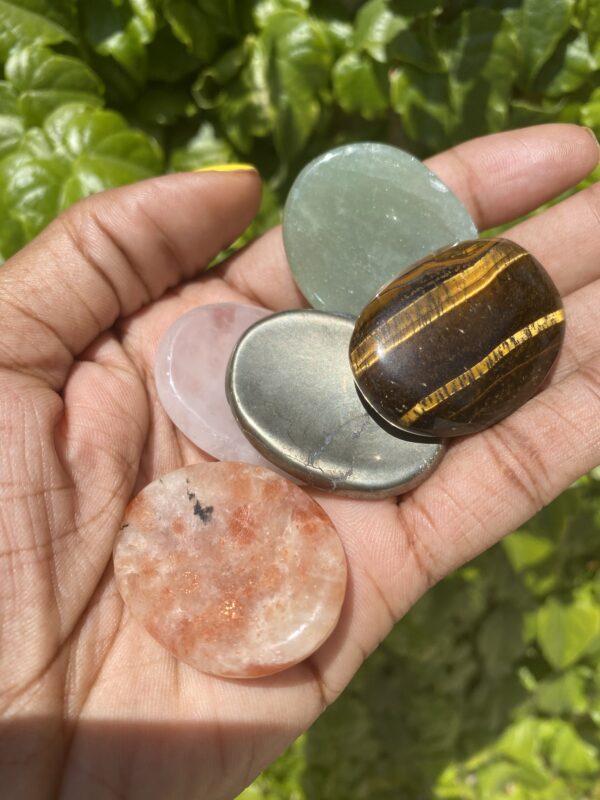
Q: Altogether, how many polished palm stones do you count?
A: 5